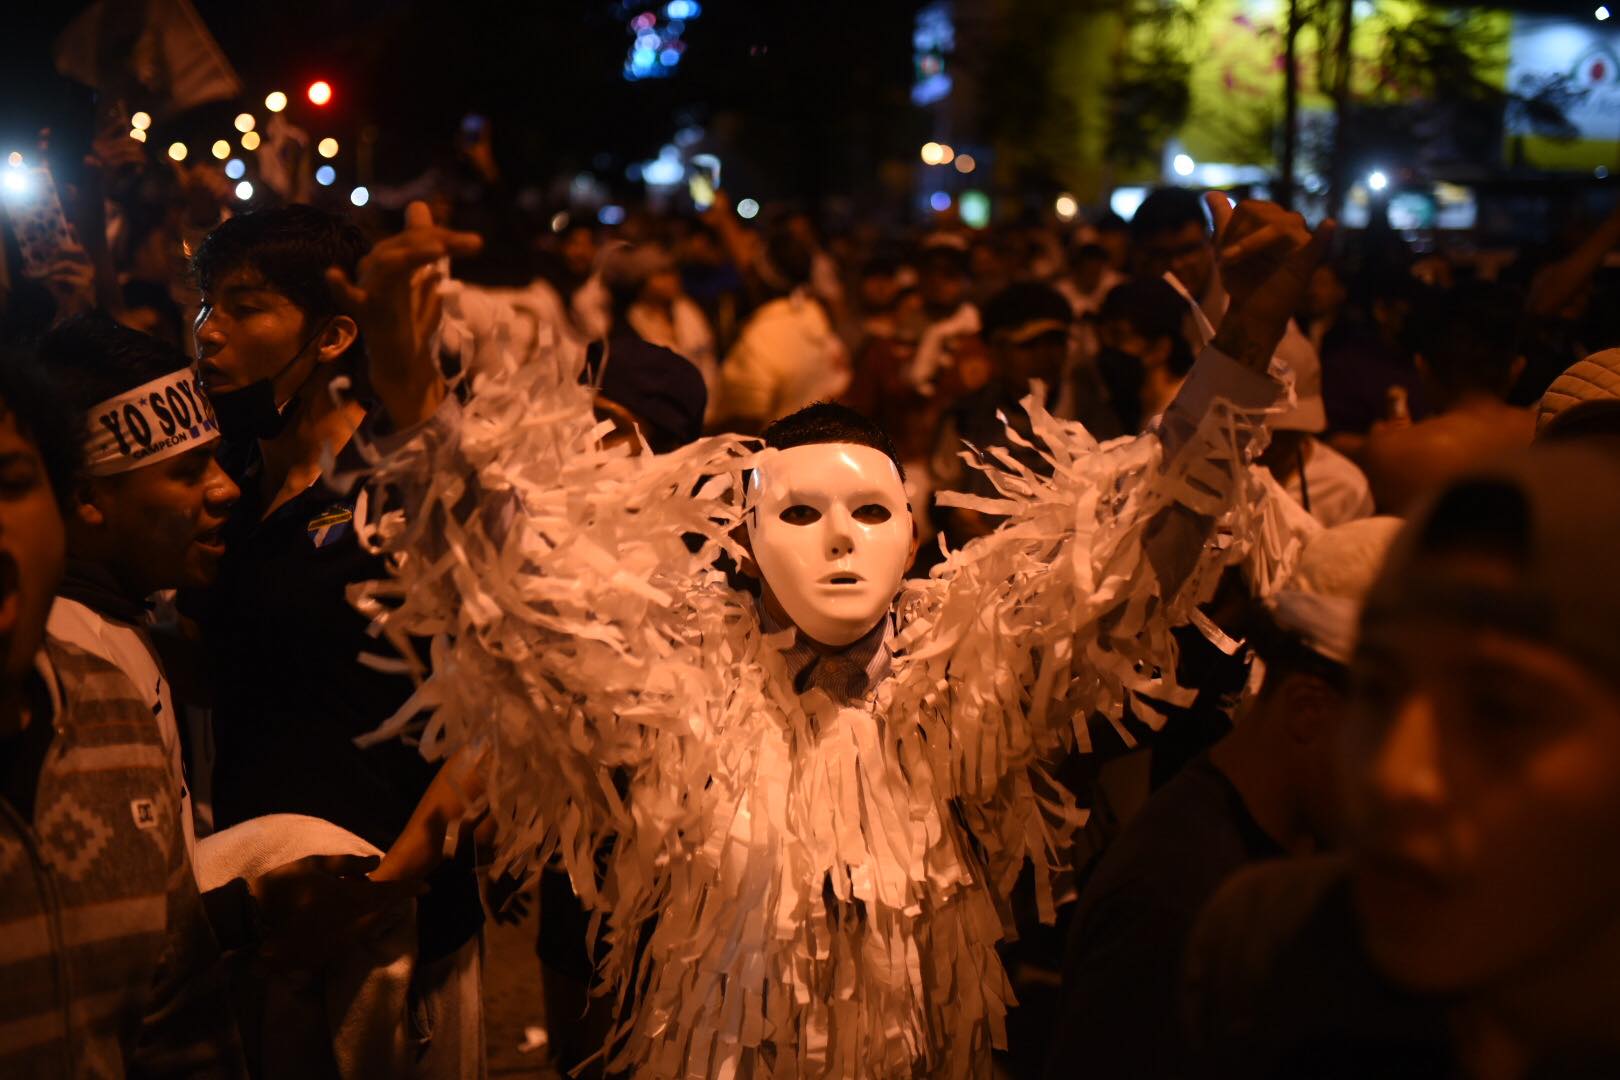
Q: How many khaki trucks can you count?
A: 0